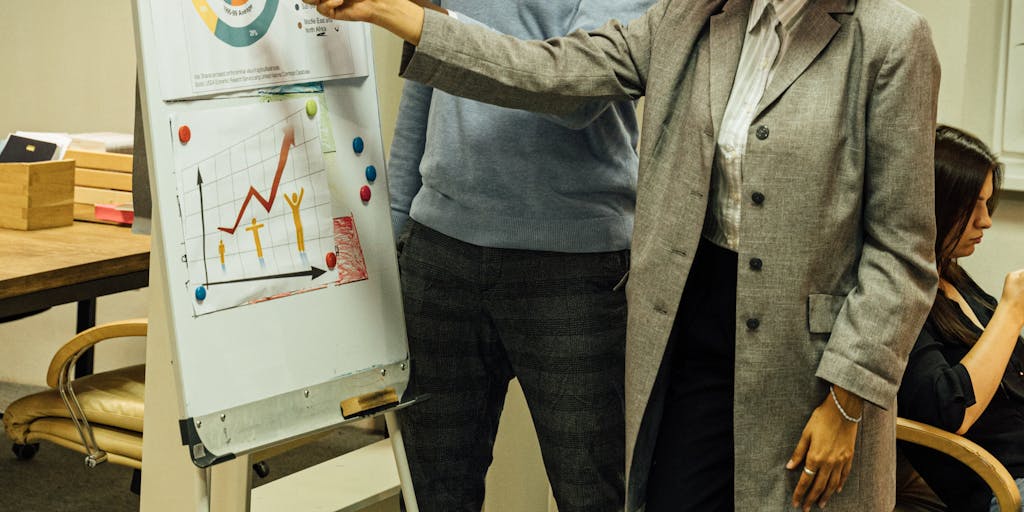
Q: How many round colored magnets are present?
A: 7